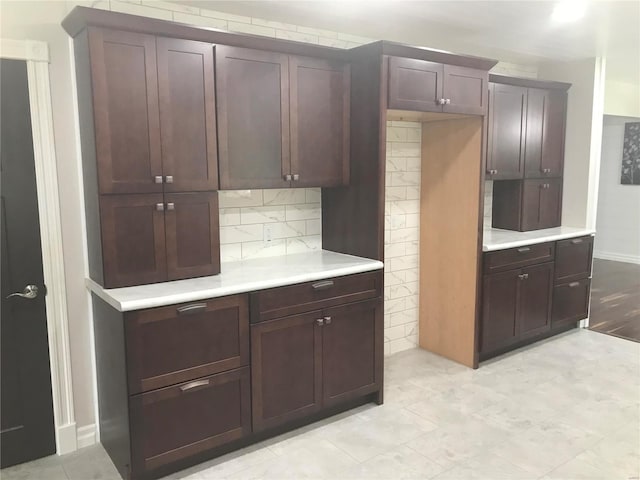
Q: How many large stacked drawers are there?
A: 4